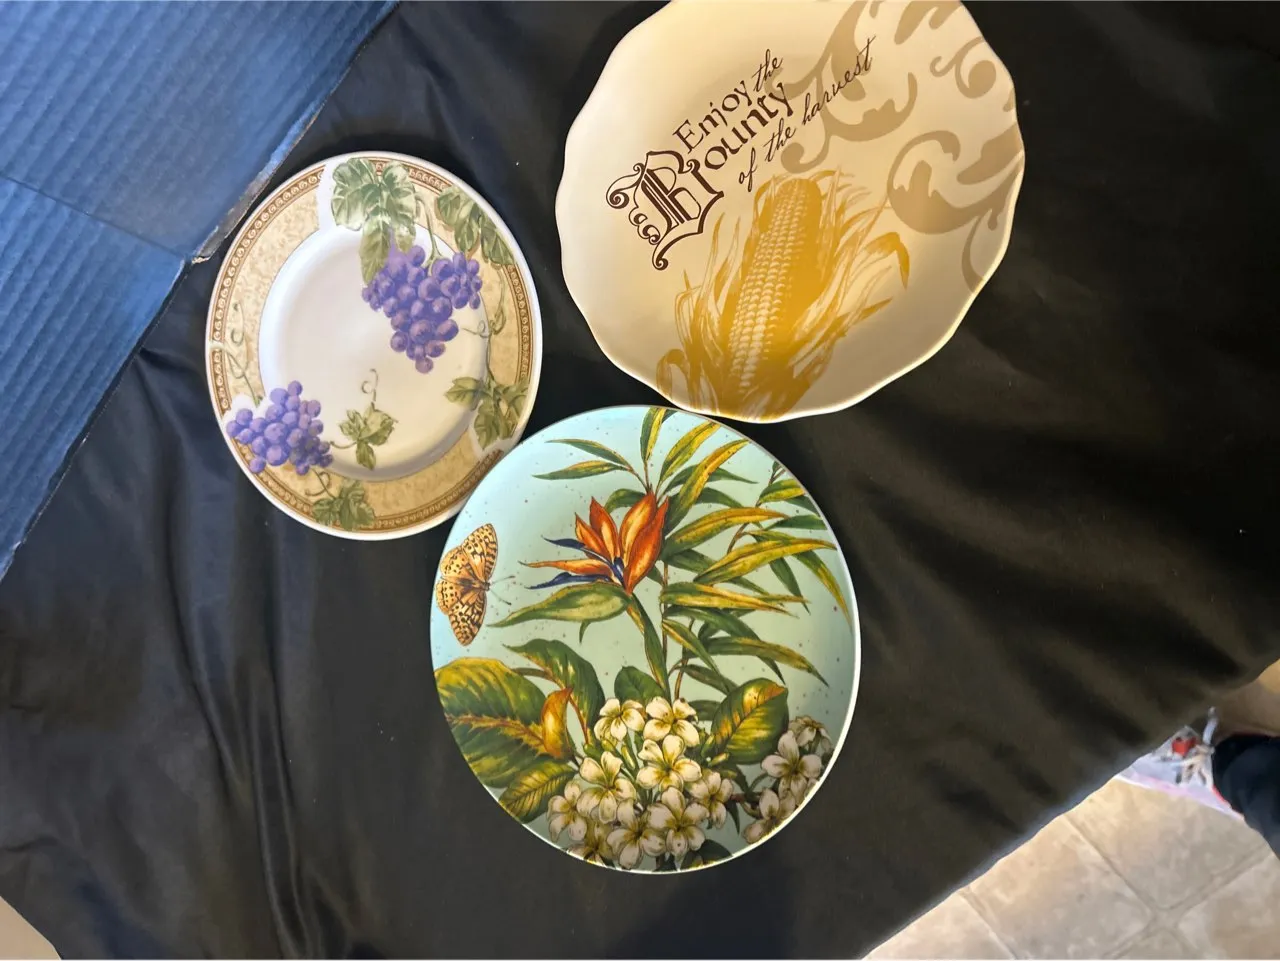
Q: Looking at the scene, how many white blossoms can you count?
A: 12